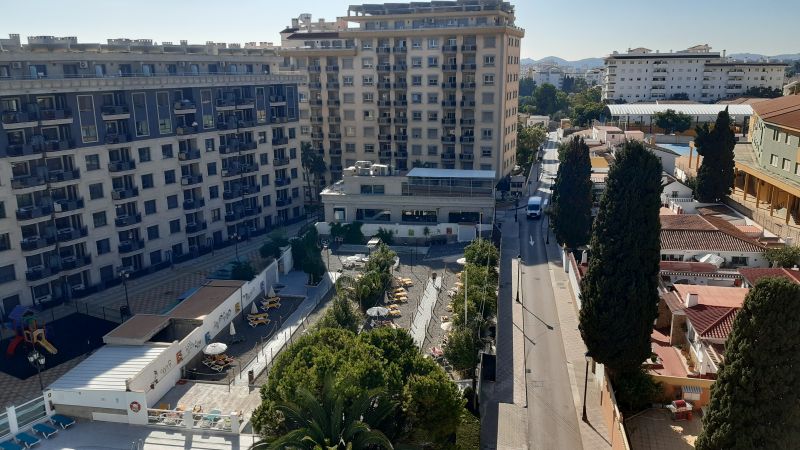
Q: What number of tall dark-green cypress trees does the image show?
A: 4